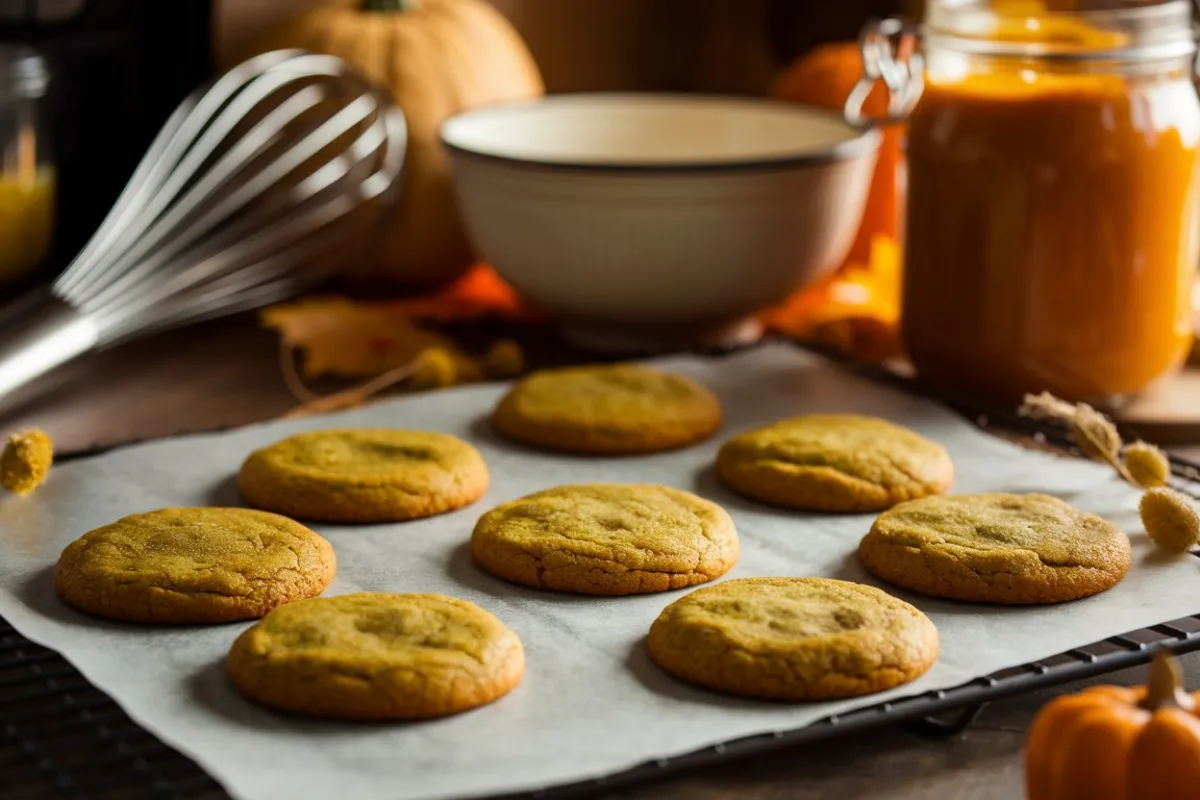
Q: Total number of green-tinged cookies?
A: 8